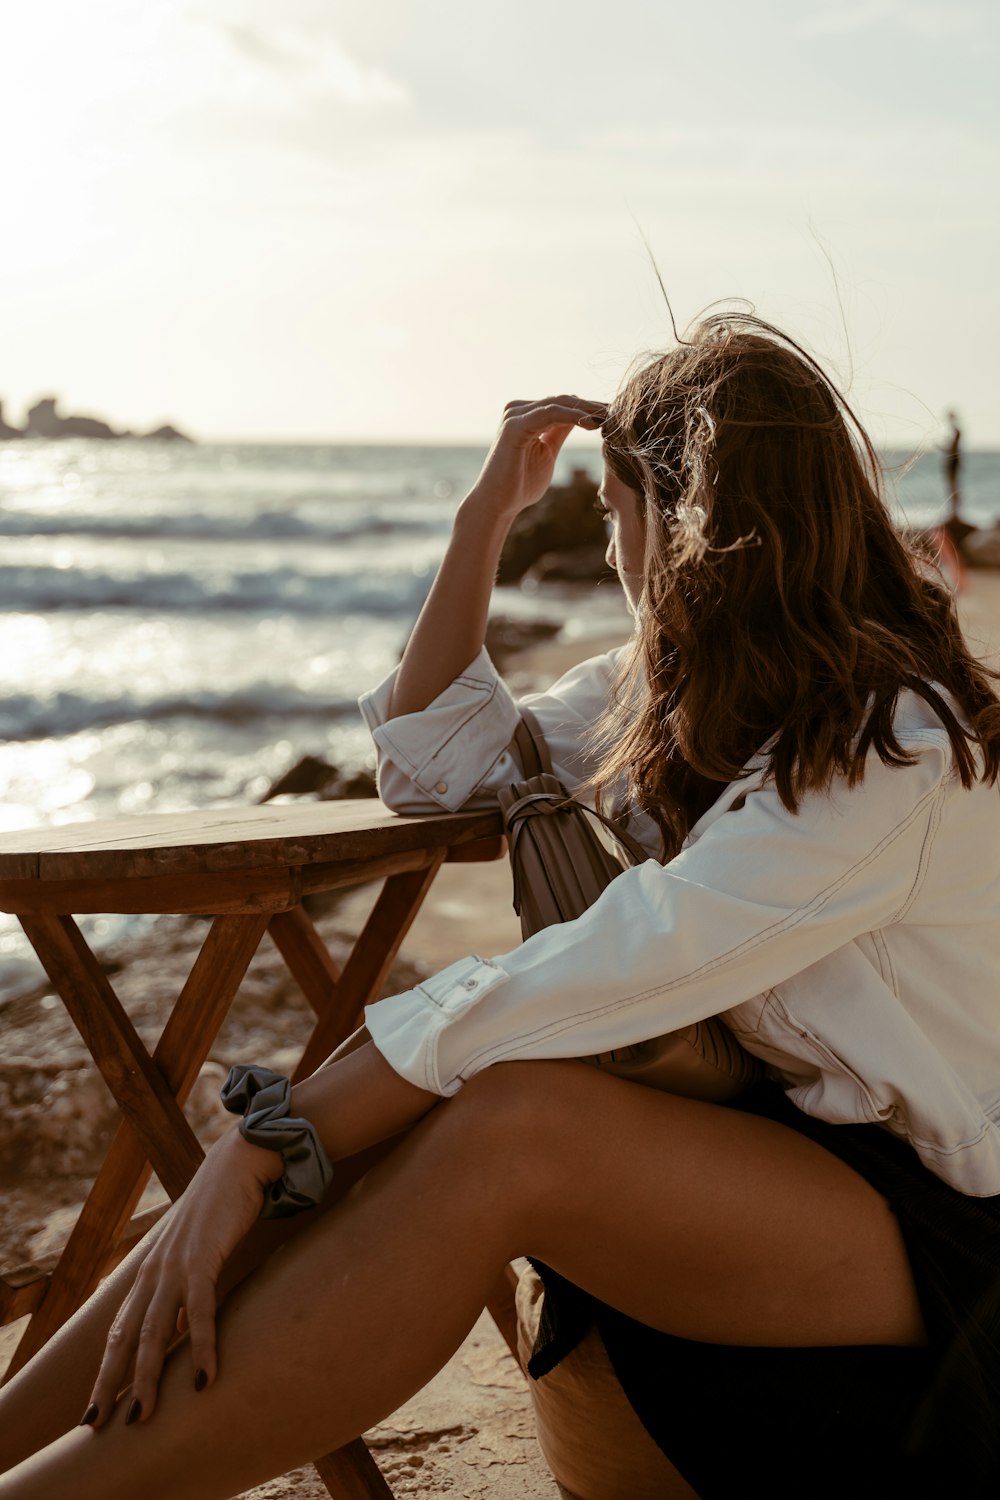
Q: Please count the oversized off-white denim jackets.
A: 1